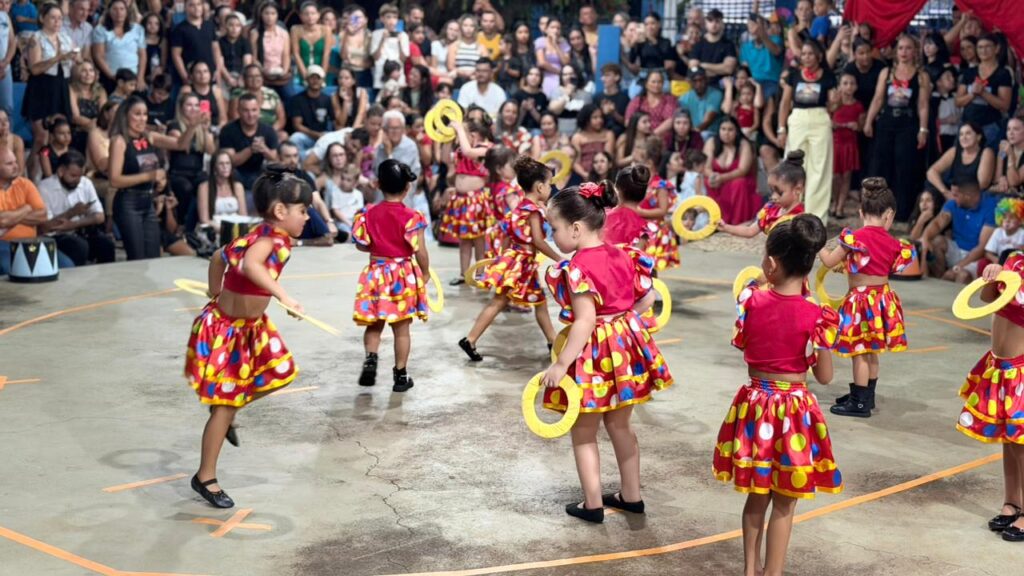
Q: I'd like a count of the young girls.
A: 12